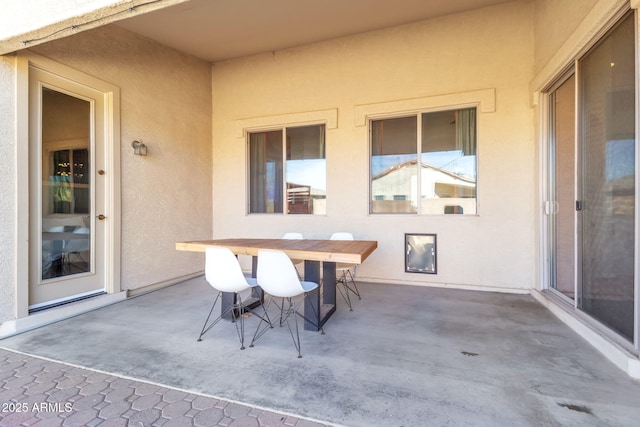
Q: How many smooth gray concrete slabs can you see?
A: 1